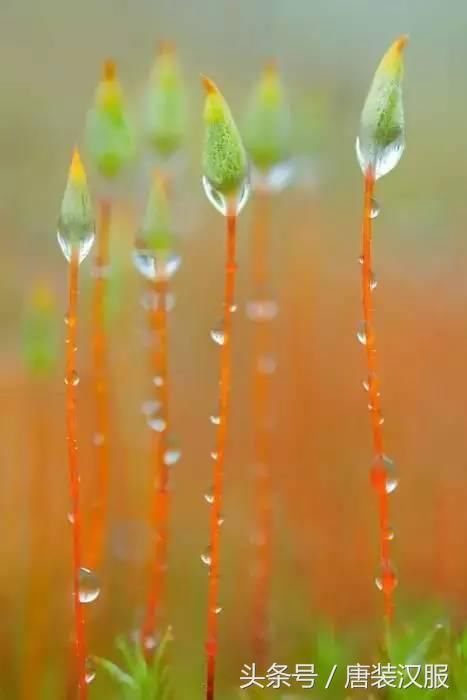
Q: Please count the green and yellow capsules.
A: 8